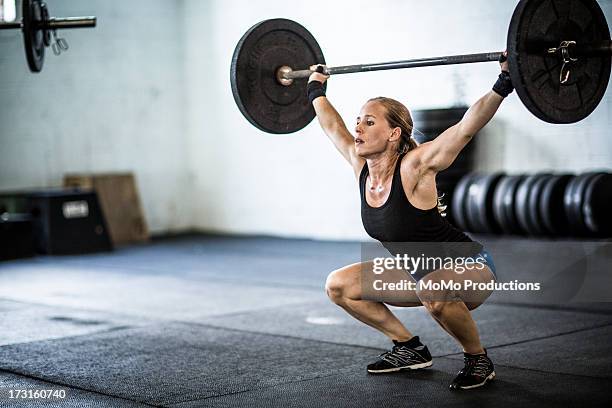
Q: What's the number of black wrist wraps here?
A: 2